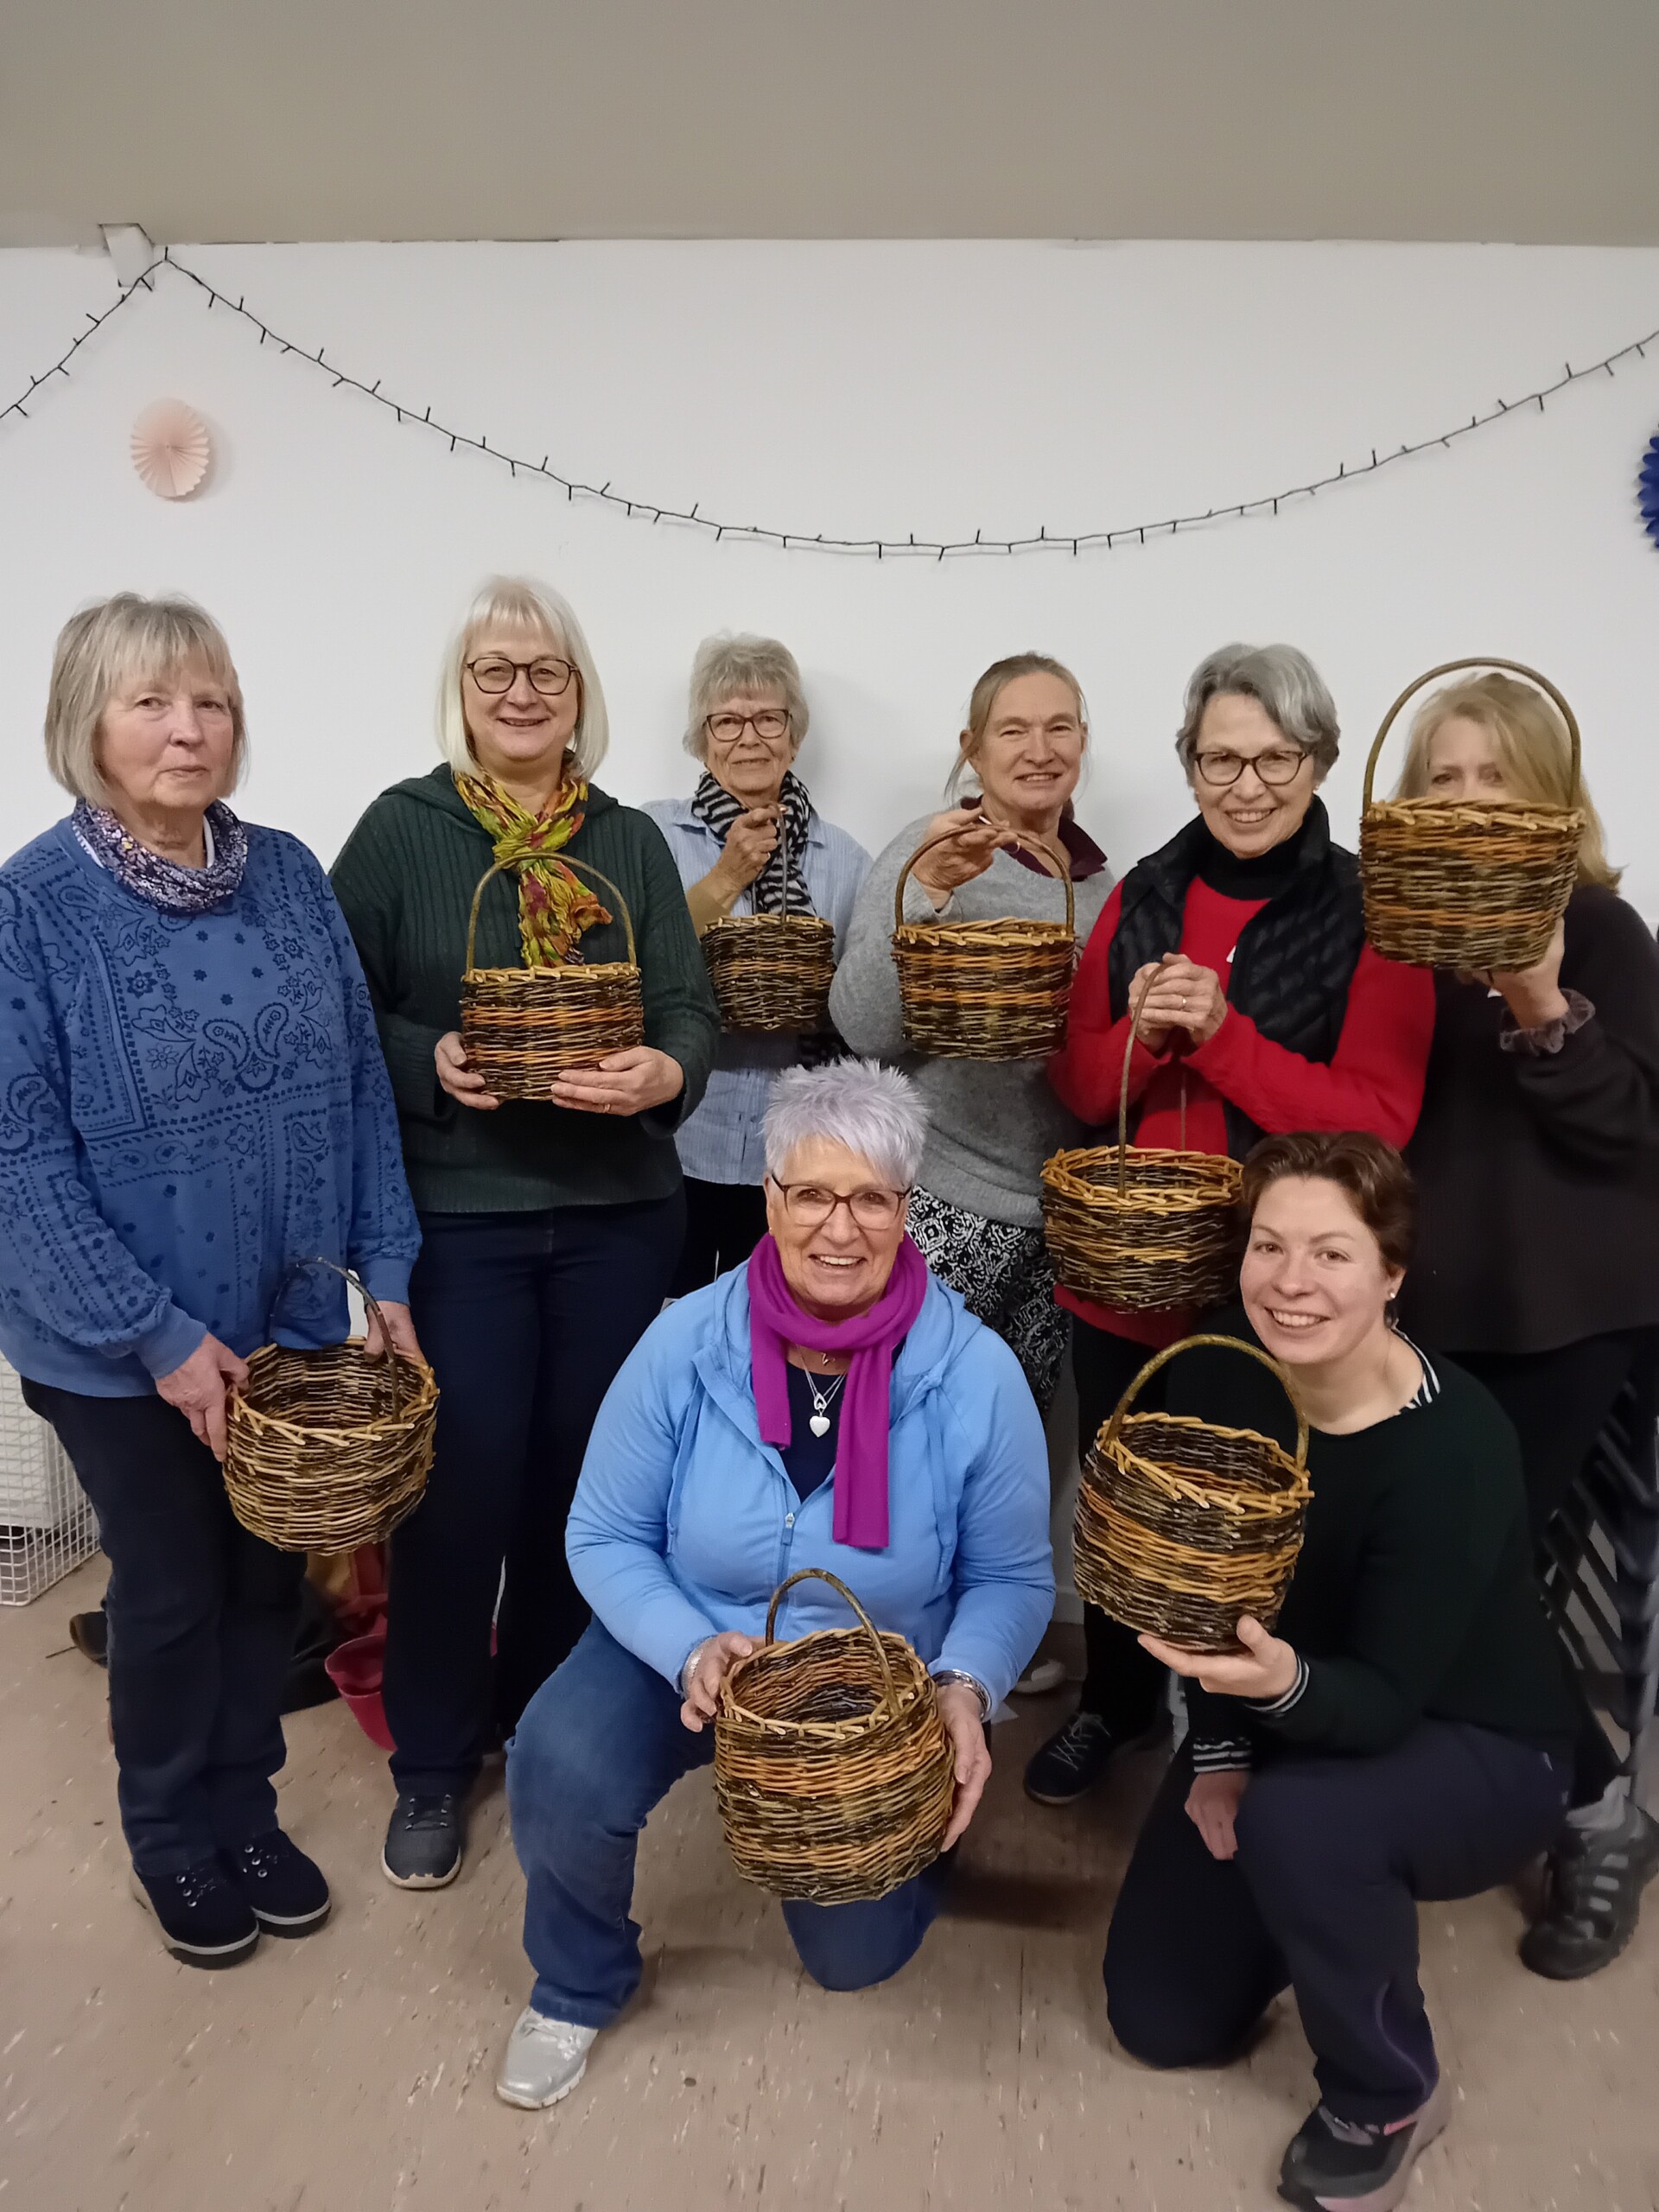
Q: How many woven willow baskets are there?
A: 8